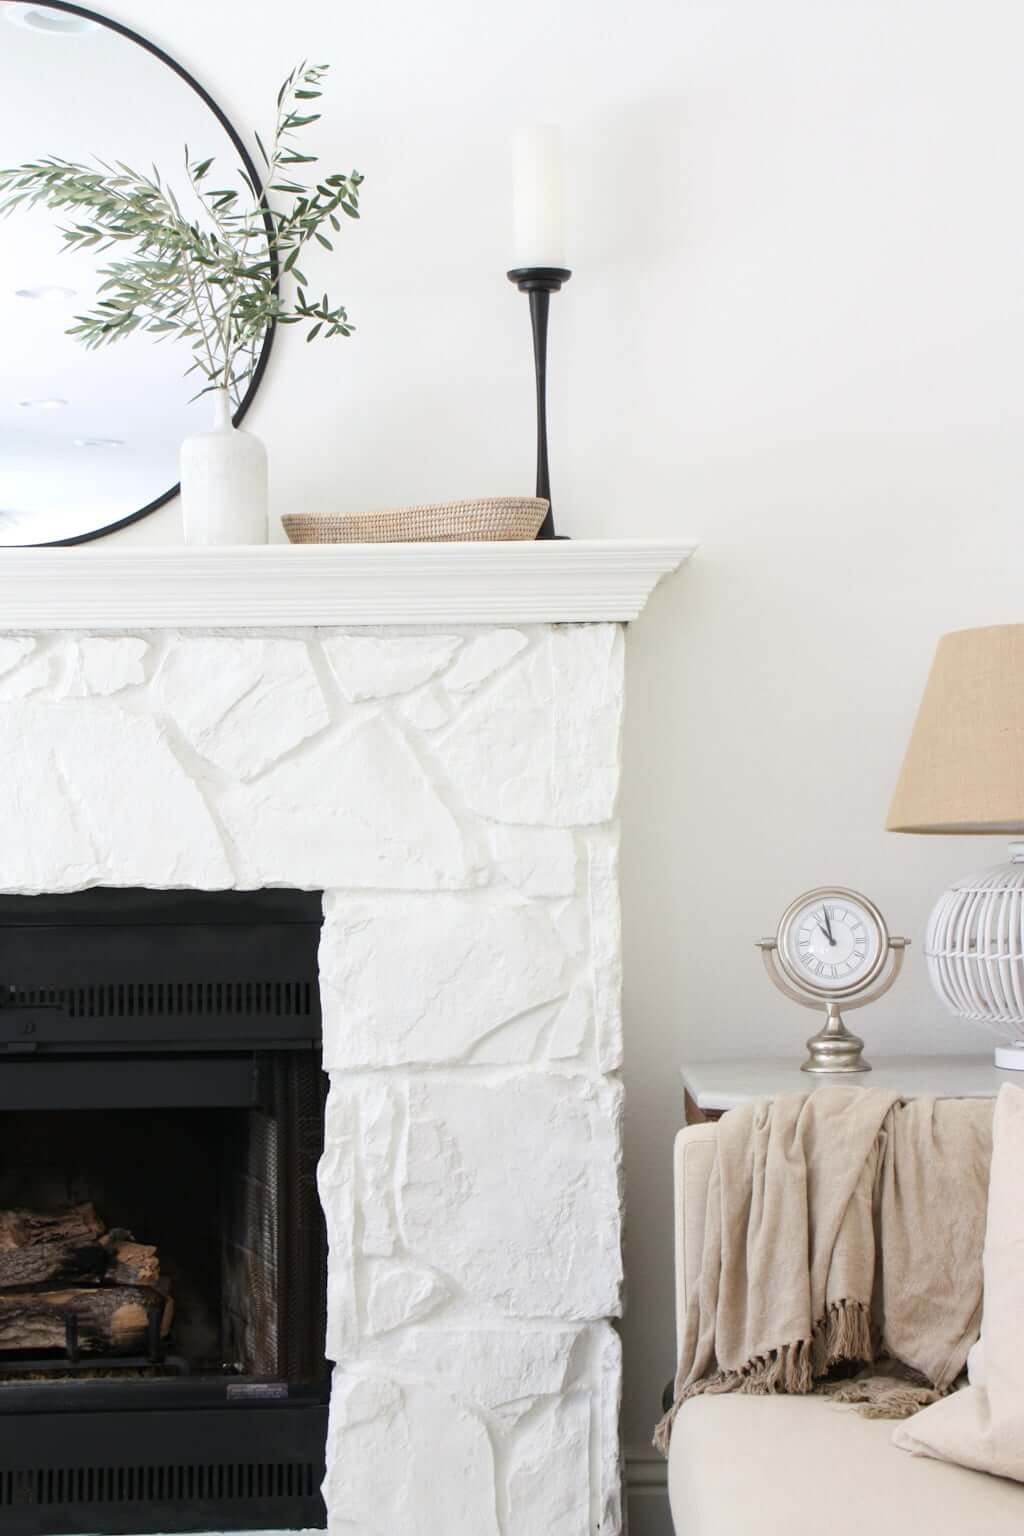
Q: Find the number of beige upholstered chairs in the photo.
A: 1